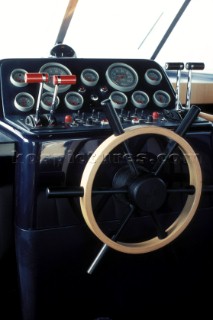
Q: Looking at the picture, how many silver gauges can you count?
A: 11